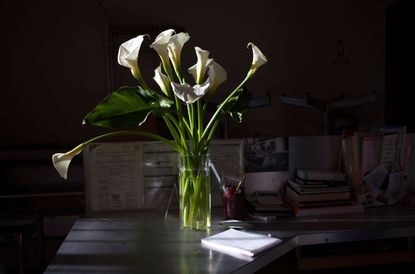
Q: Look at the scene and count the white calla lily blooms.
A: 9